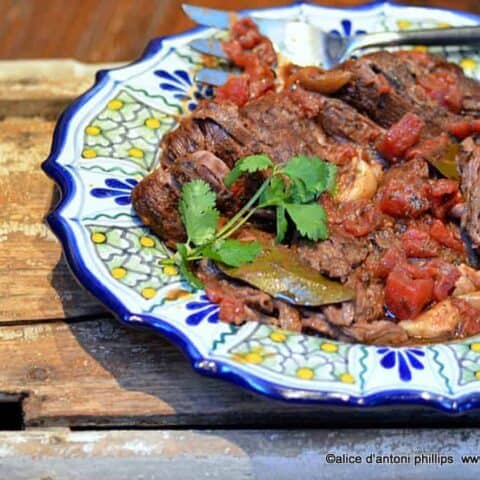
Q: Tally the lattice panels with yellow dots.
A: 5